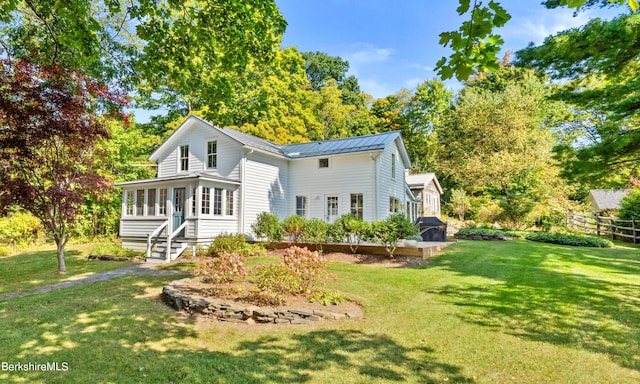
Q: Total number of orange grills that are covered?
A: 0